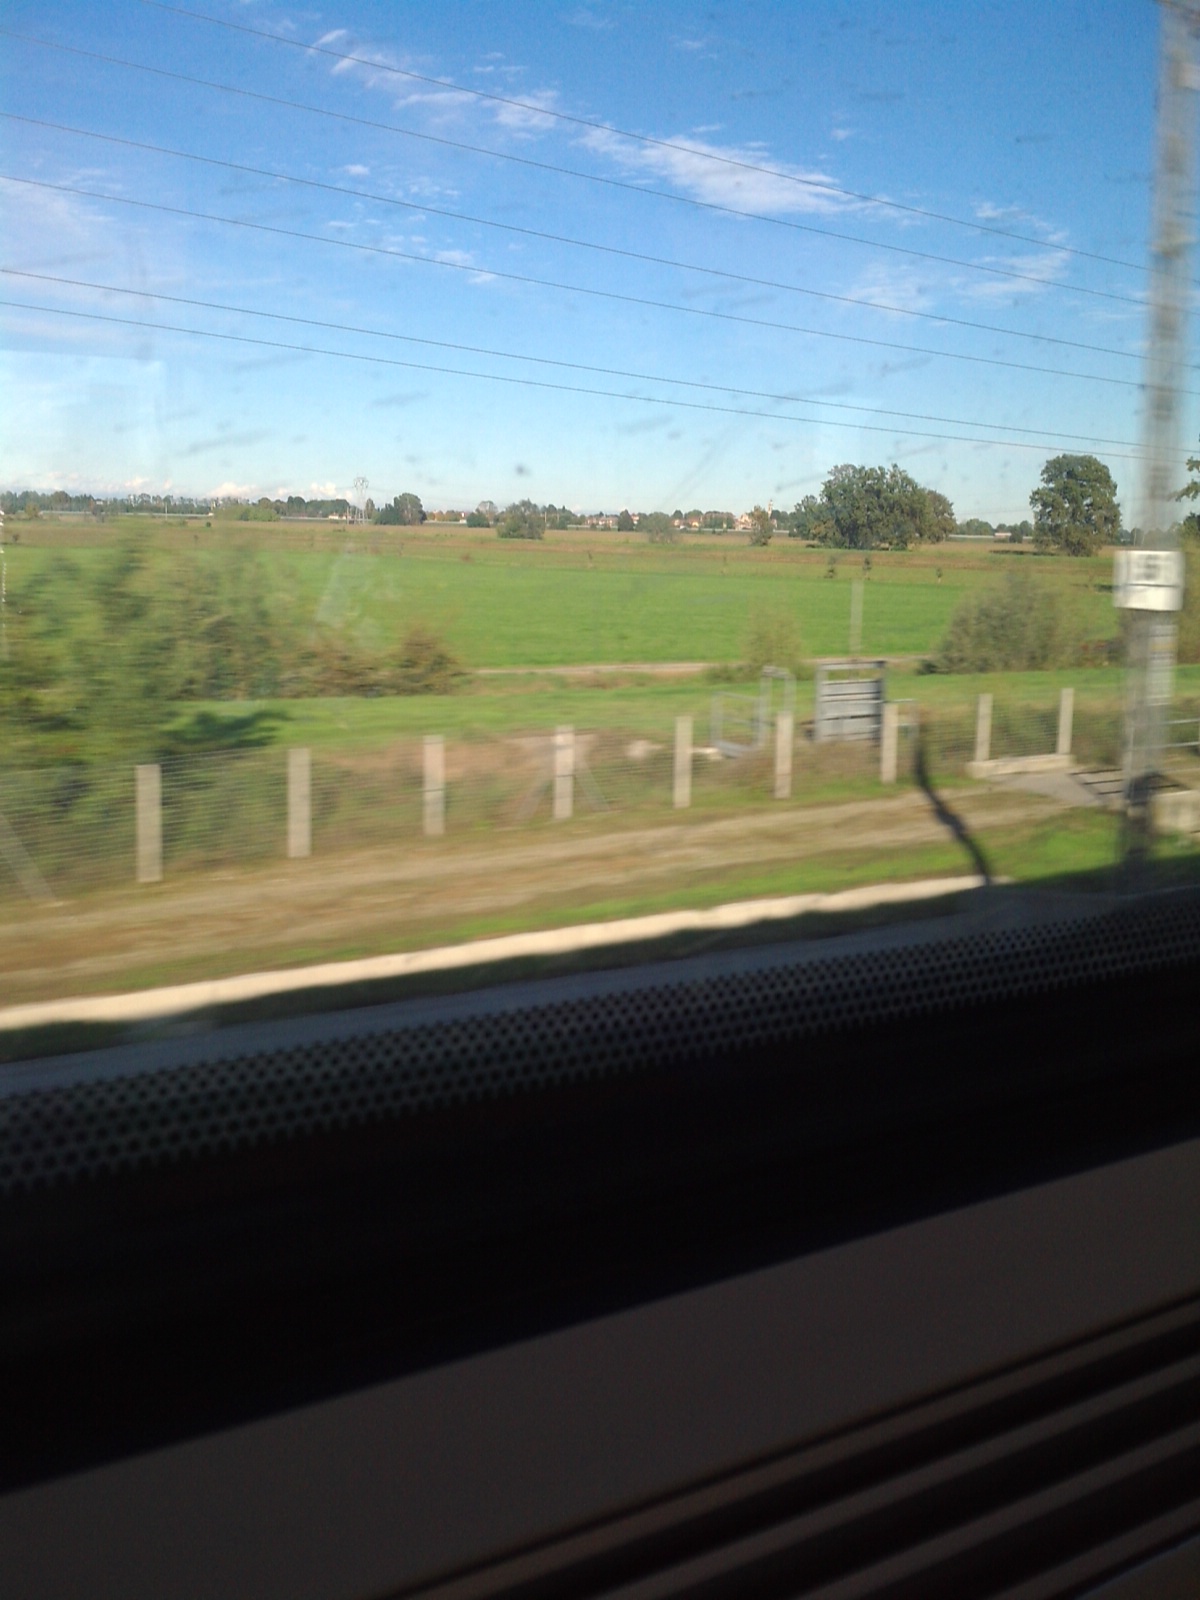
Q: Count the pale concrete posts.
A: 9